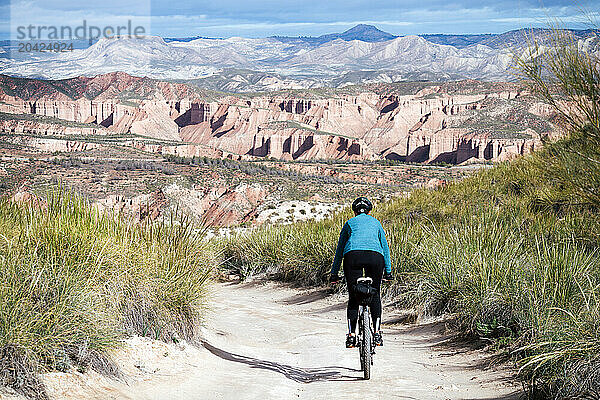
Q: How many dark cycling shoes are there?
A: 2